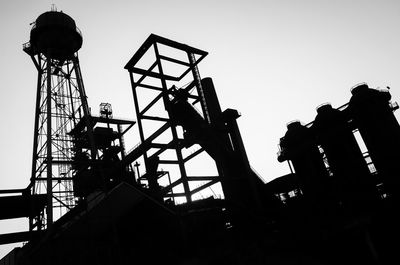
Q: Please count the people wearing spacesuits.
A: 0